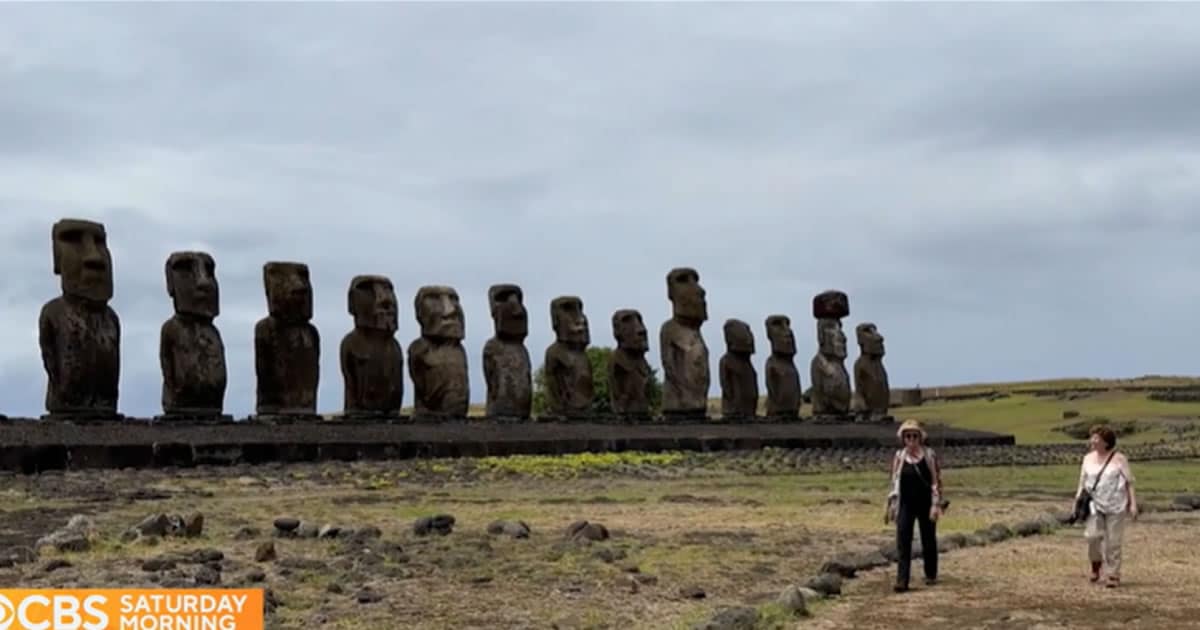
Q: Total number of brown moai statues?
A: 13